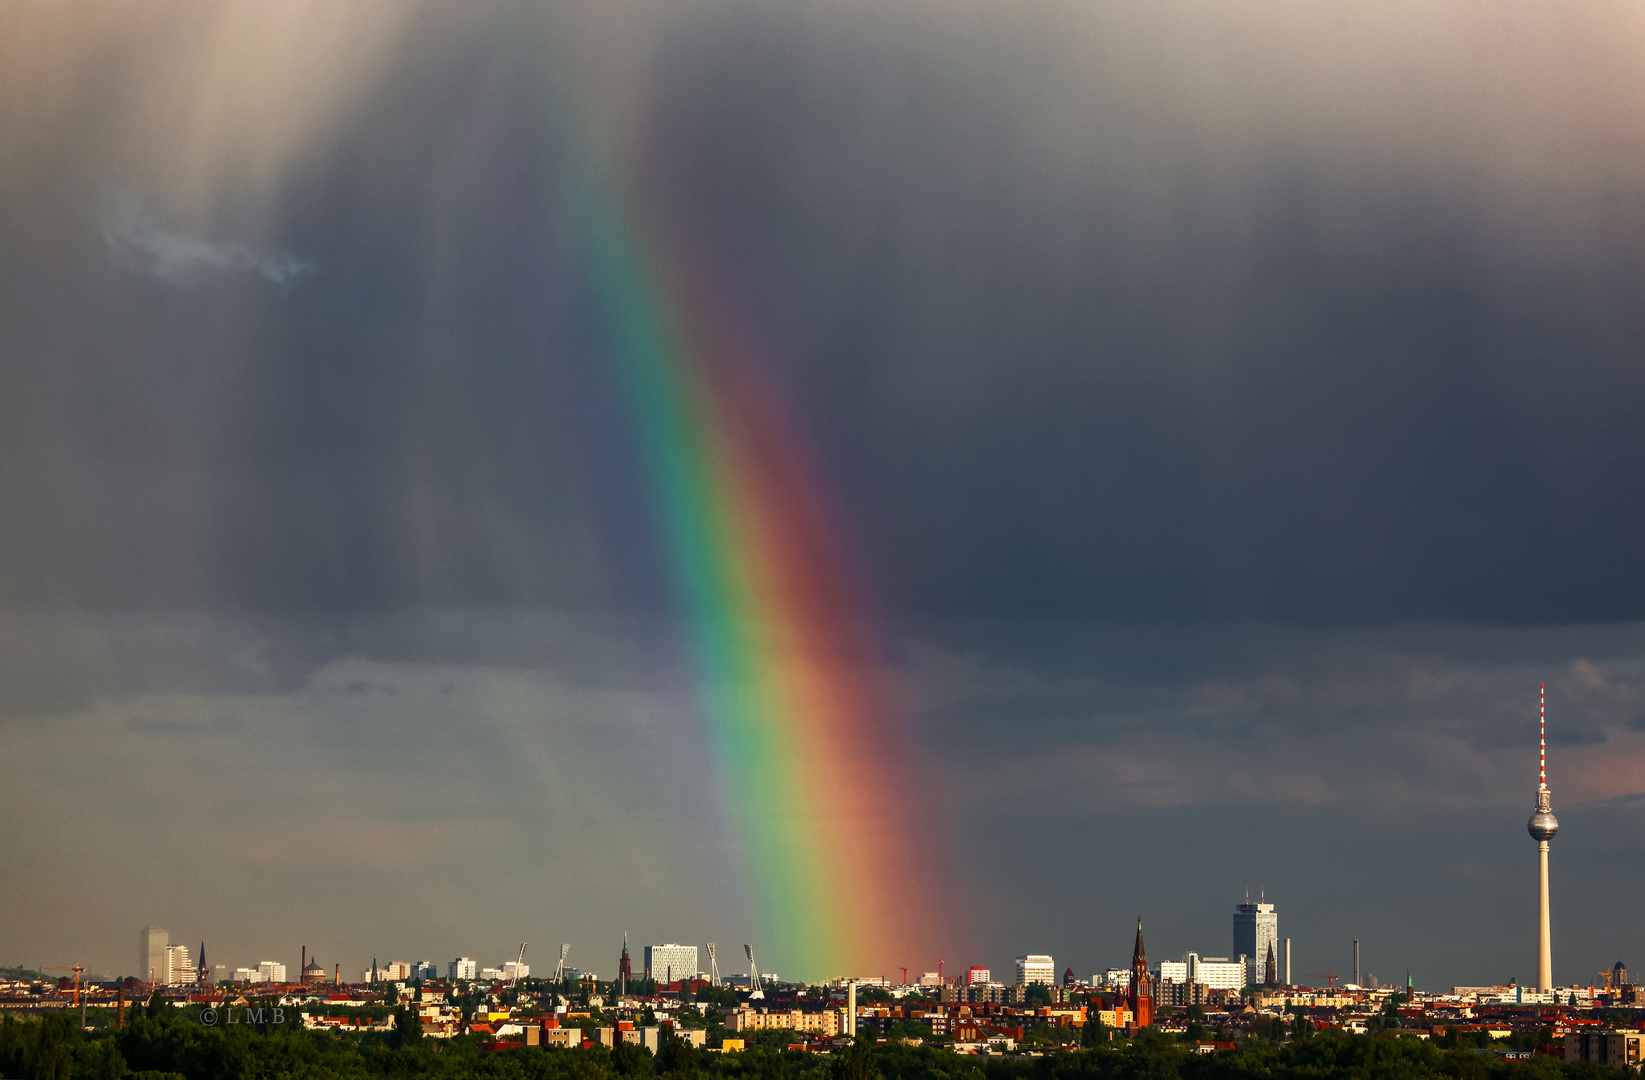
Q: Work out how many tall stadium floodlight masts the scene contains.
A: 4